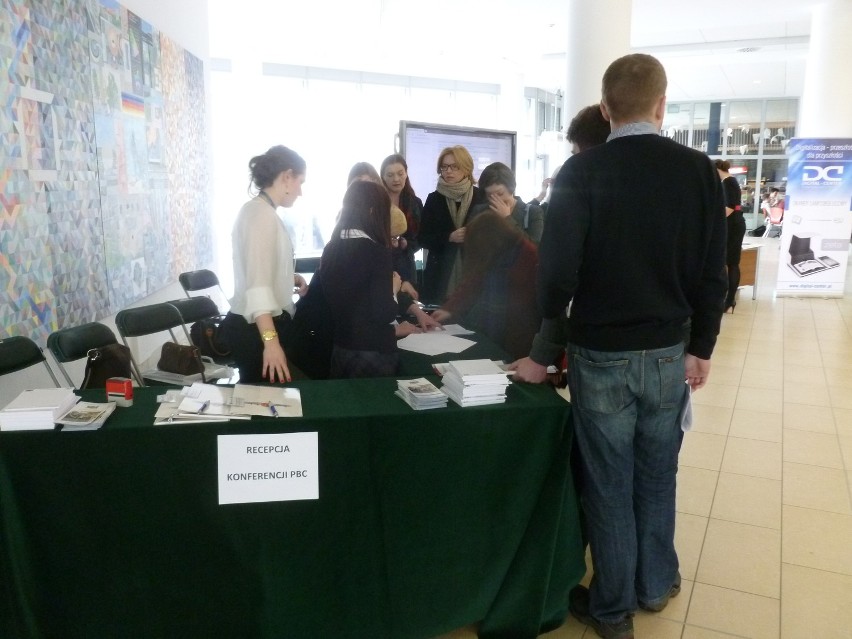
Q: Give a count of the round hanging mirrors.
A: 0